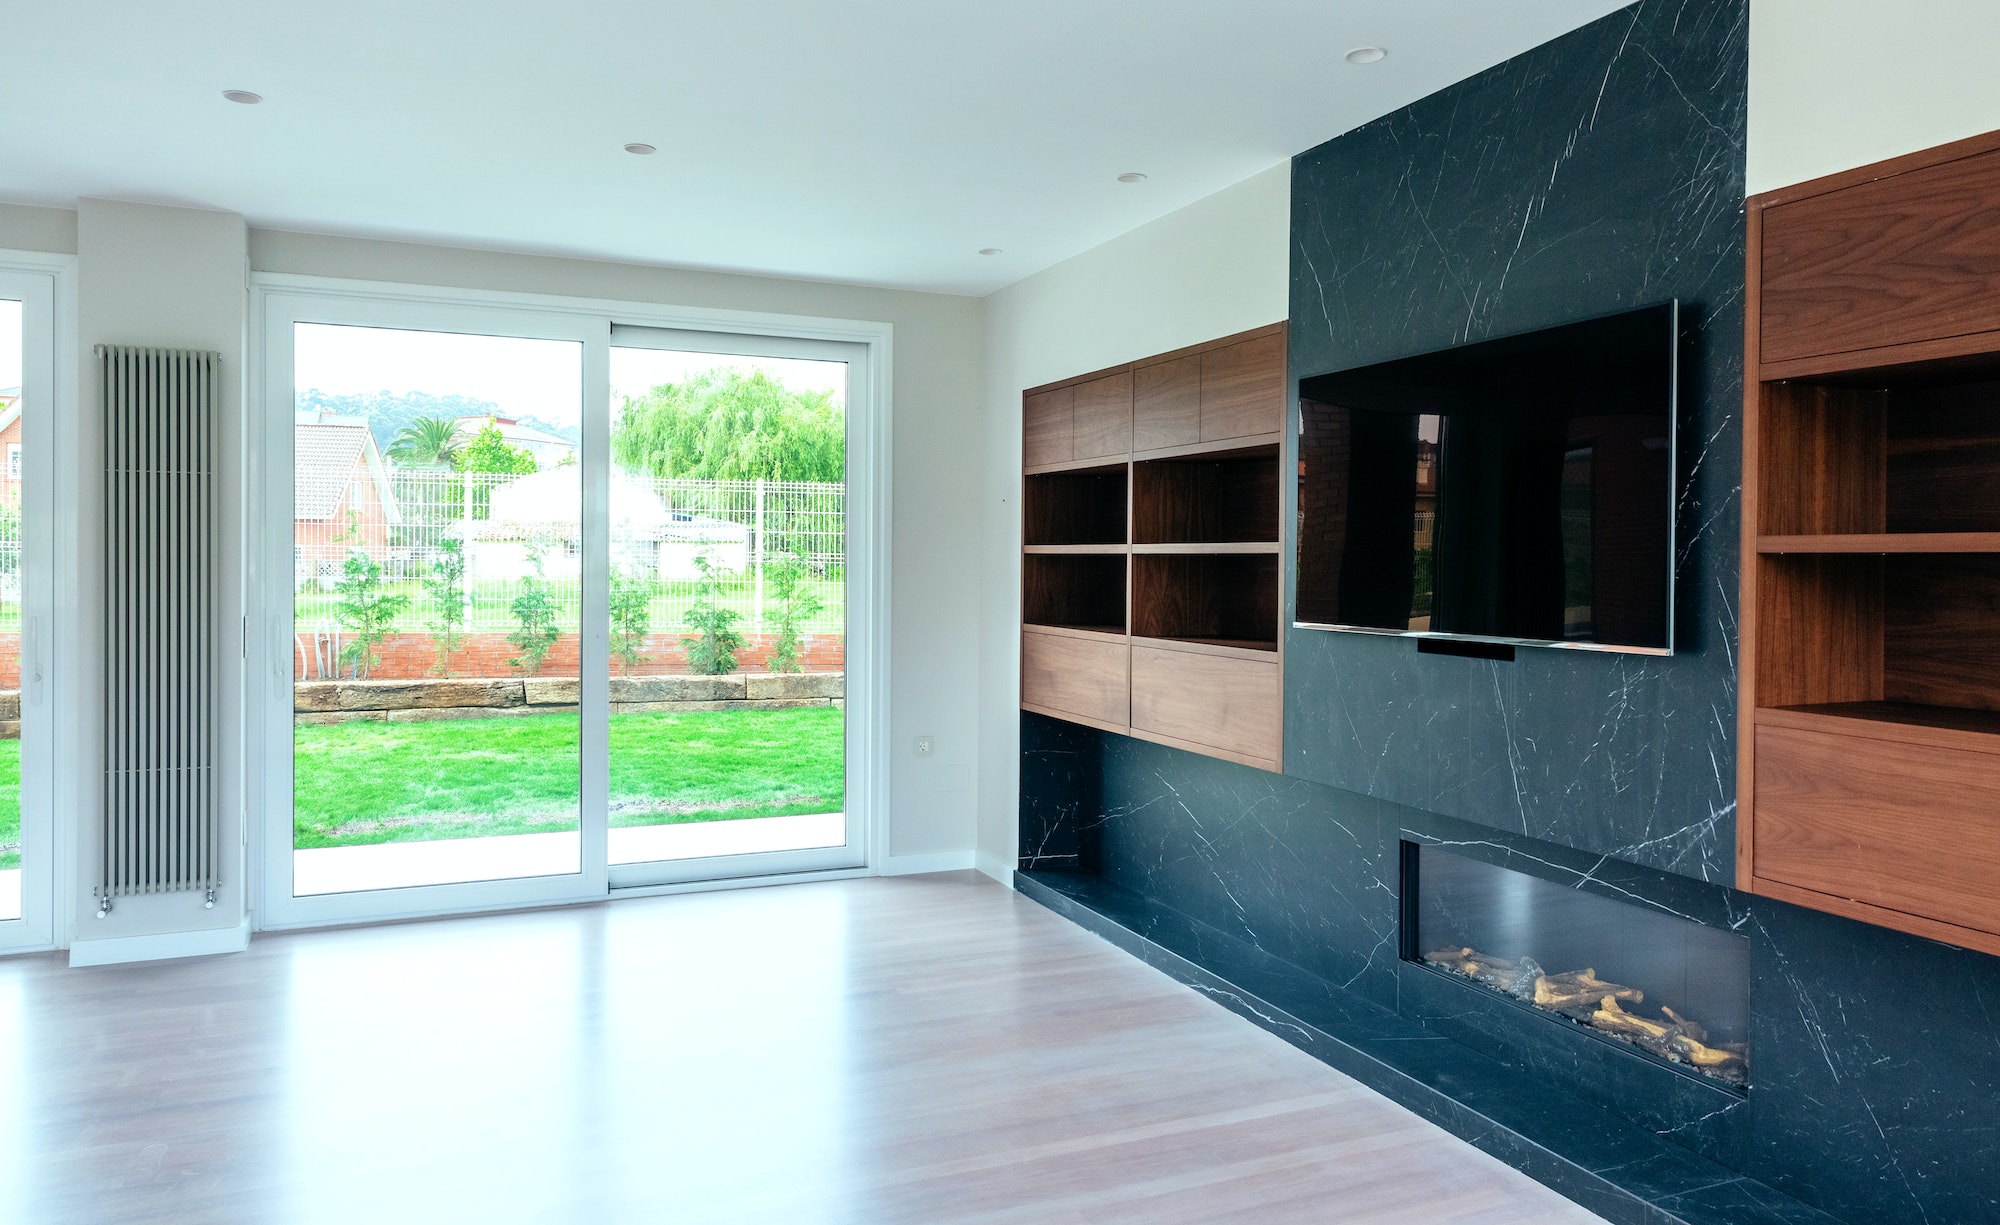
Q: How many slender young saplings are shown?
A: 6